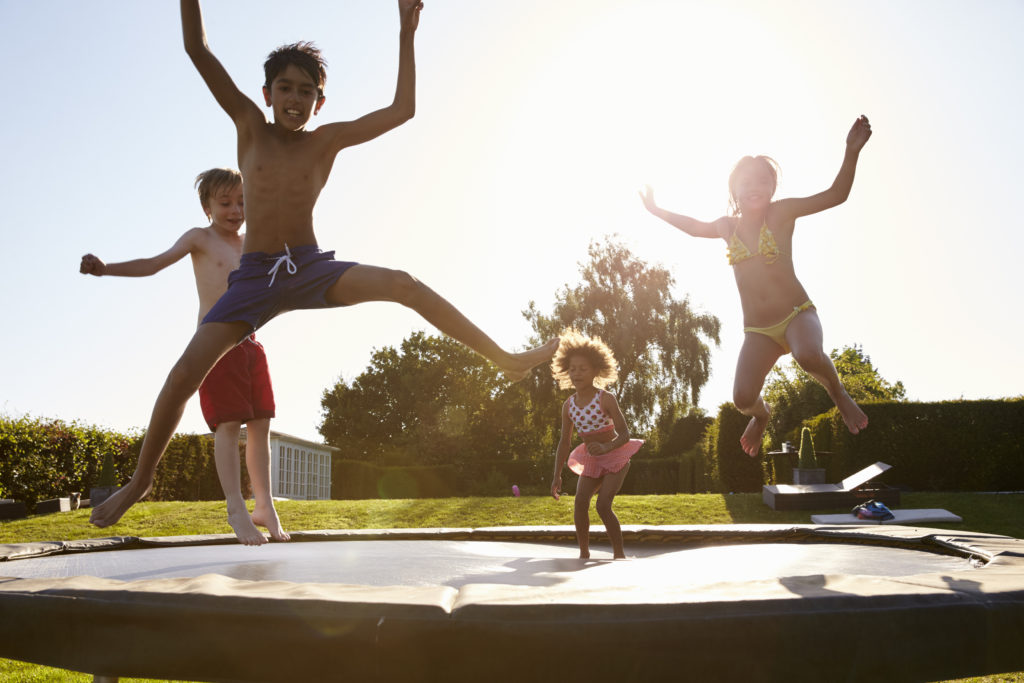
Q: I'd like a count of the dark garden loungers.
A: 1